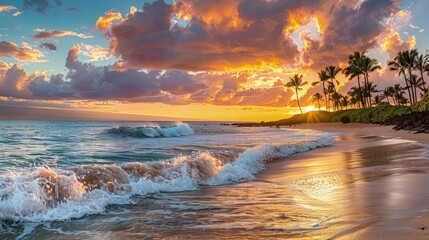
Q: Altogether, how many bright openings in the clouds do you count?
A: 2